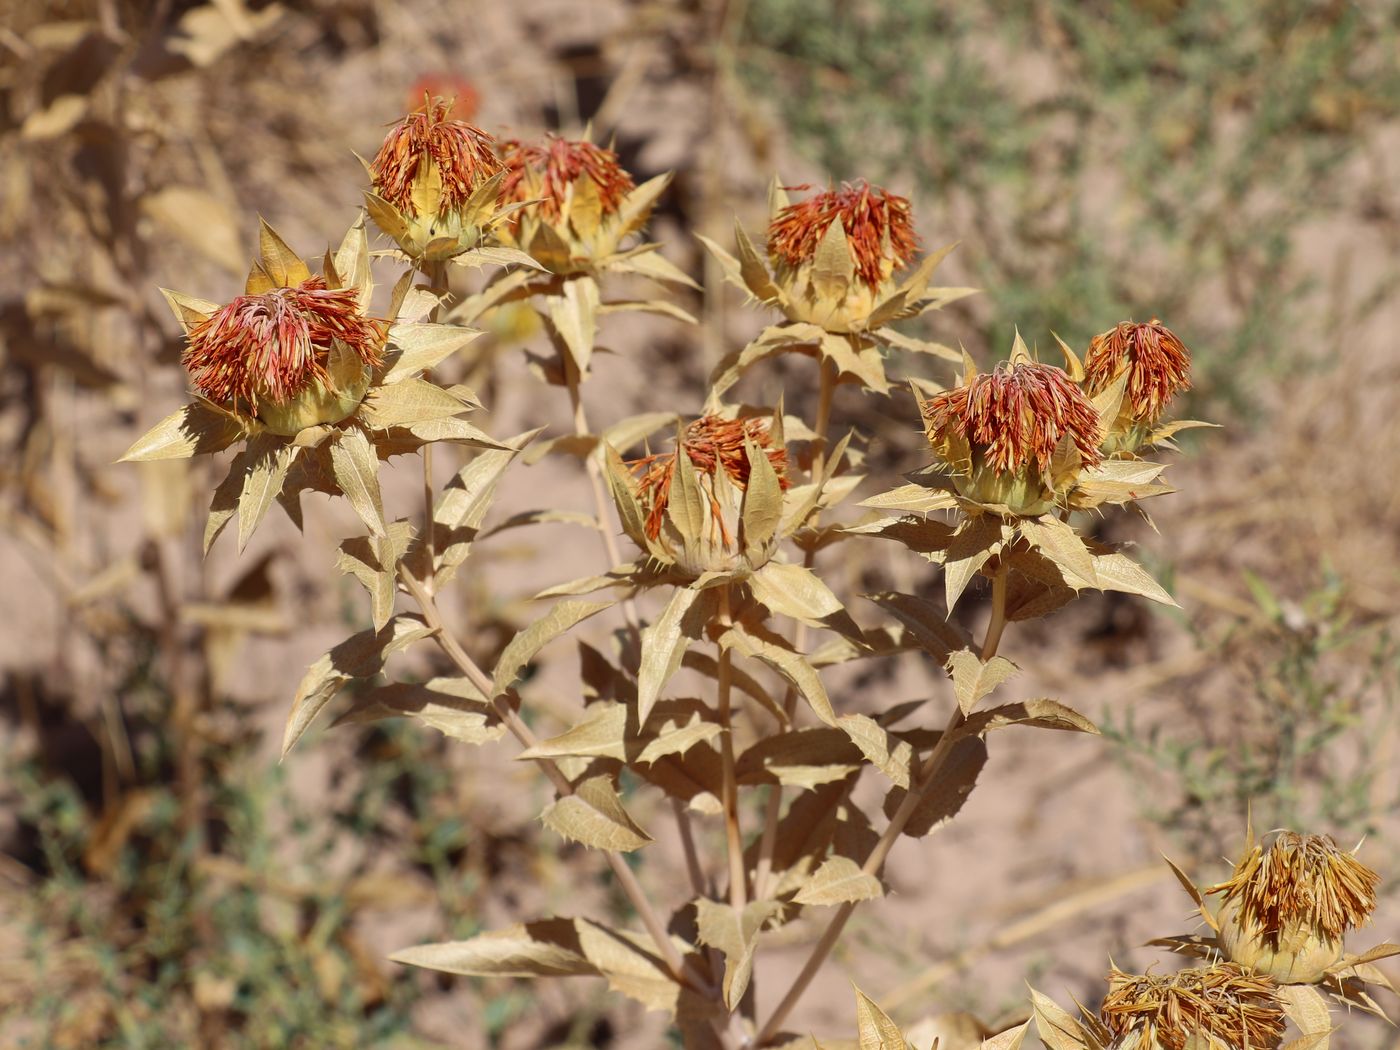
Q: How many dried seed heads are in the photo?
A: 9